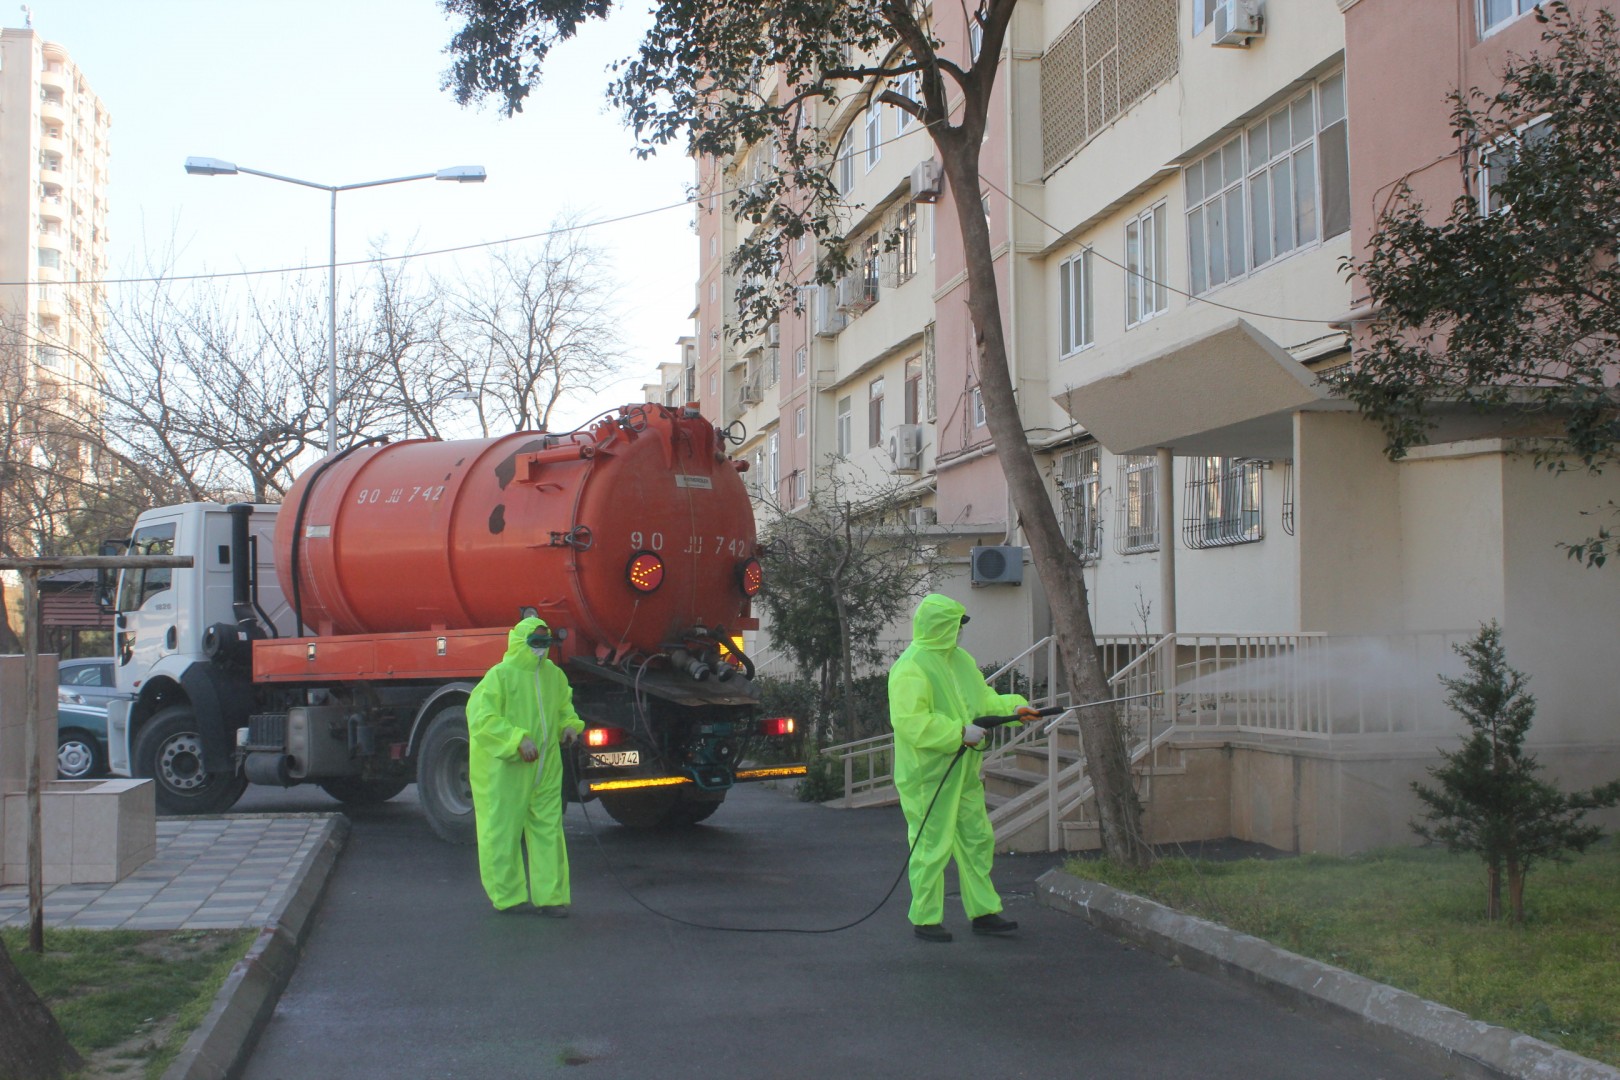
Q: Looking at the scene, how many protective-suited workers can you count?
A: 2